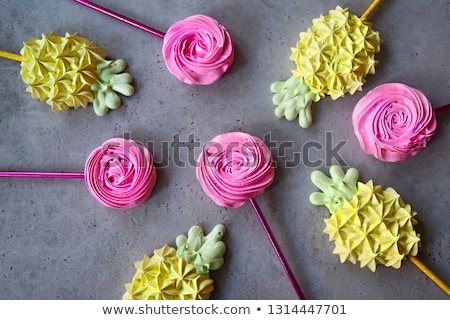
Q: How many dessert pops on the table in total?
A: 8